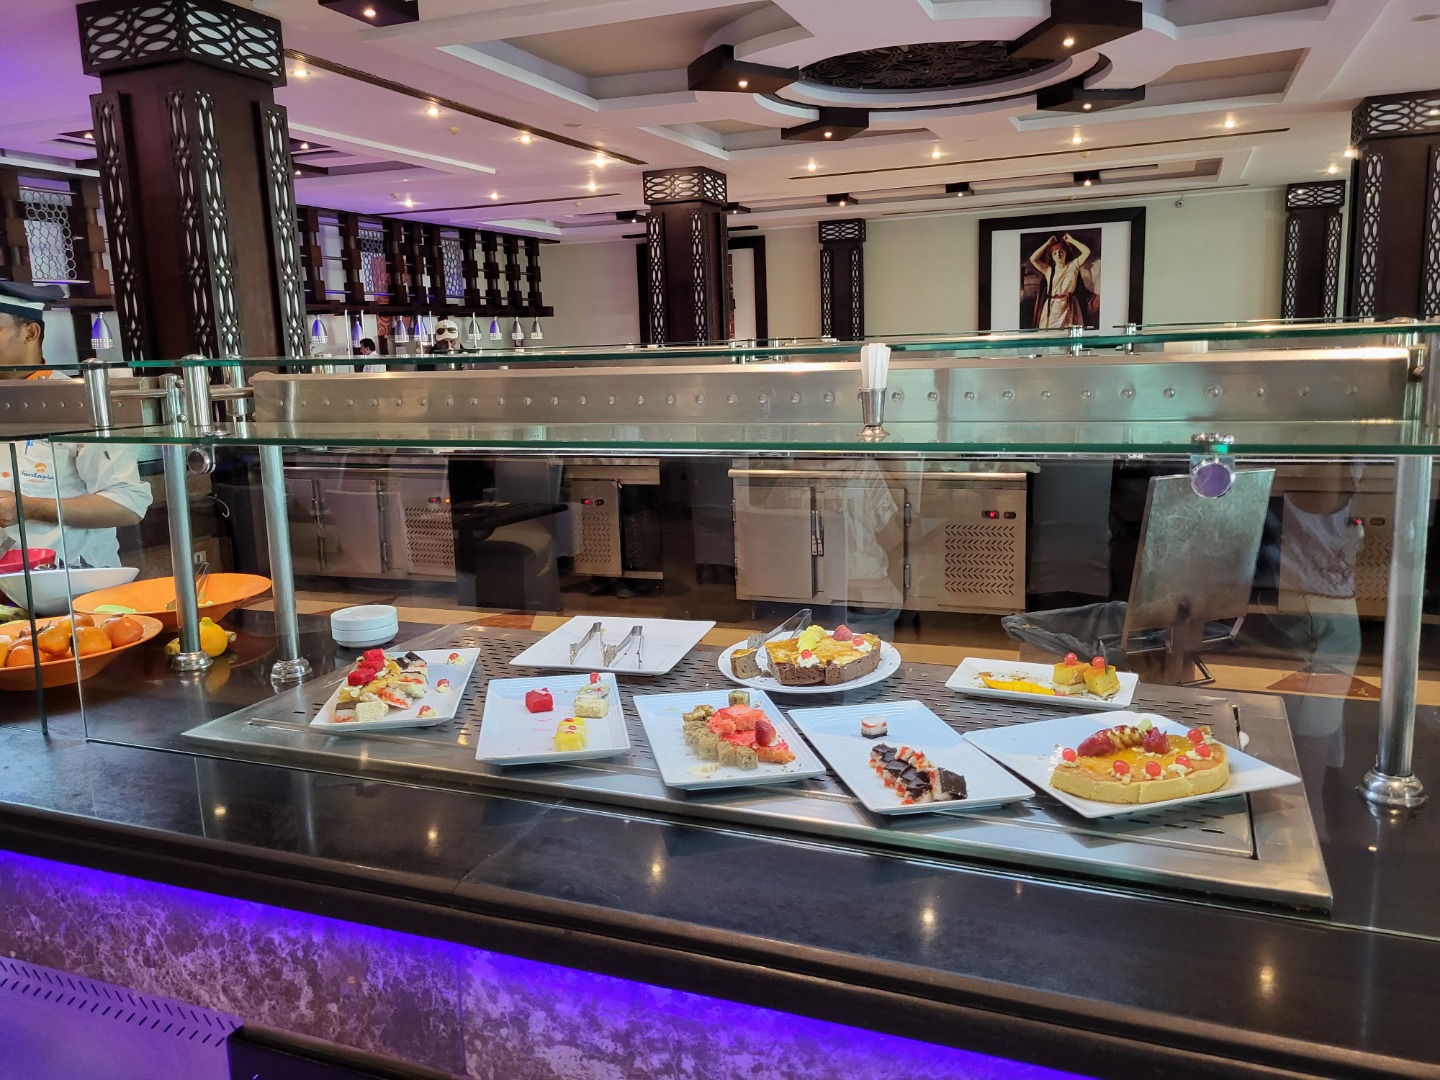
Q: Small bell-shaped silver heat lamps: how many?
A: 9